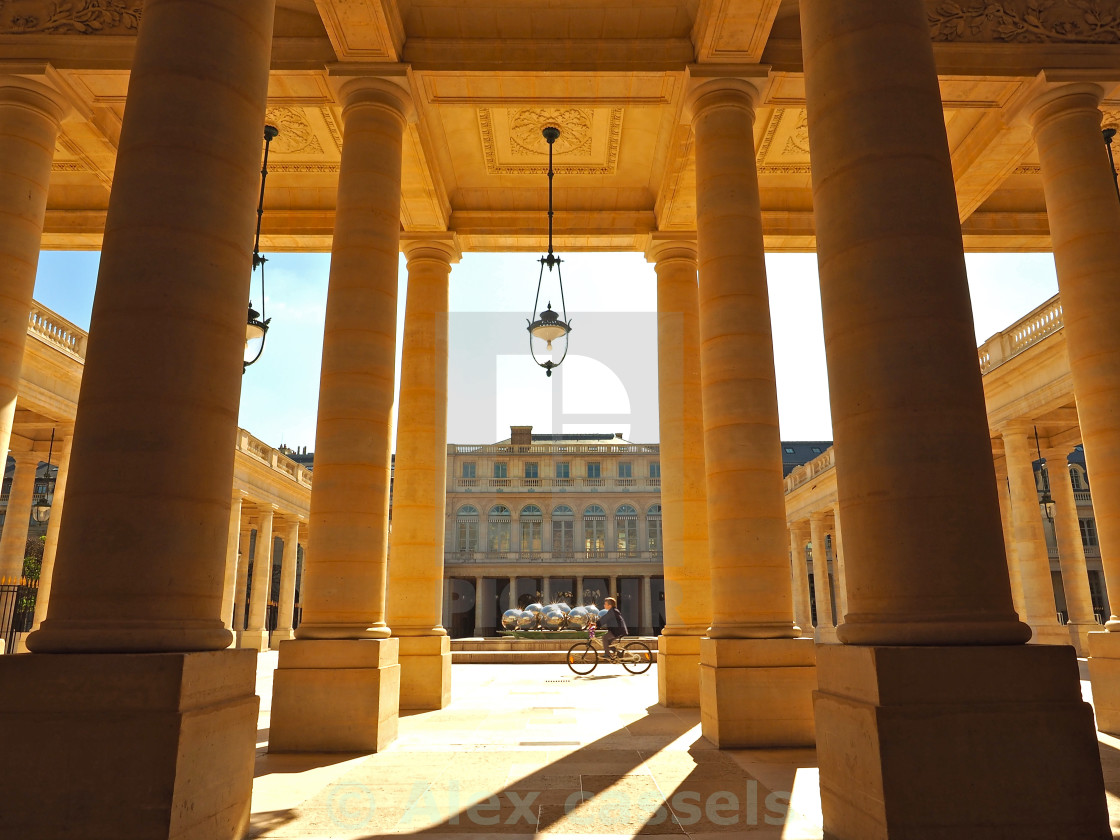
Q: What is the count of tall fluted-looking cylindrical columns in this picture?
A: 8